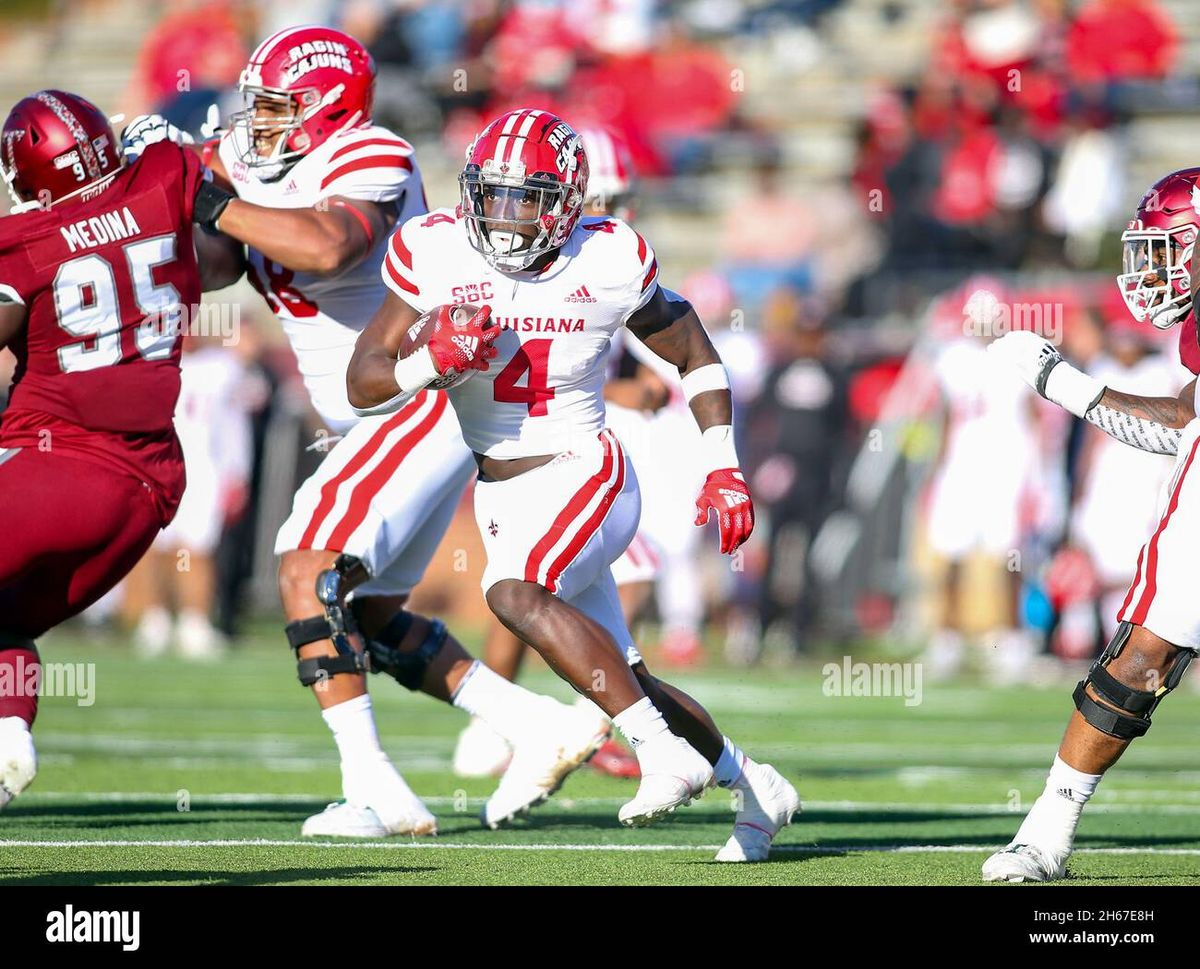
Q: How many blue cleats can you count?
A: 0